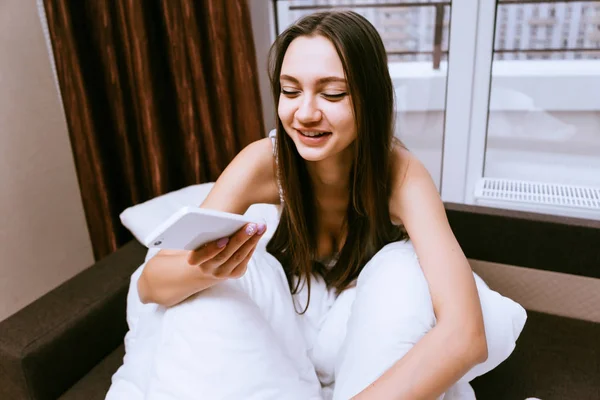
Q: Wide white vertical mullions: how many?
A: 1